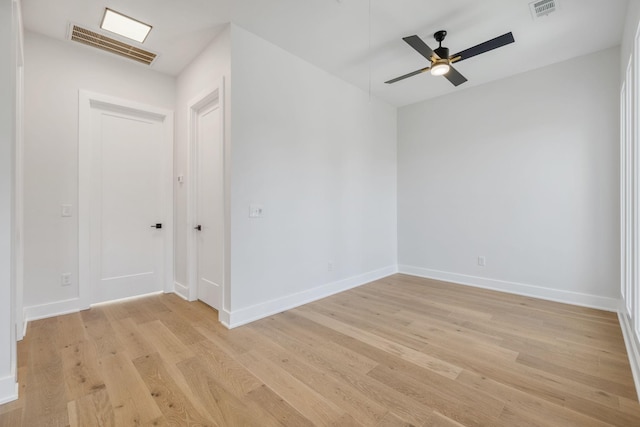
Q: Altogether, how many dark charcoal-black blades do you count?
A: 4